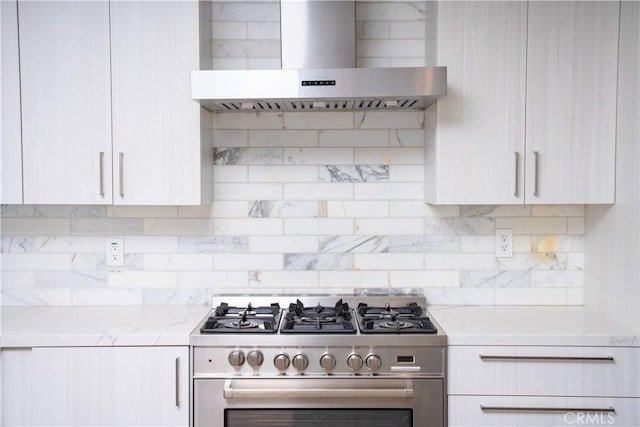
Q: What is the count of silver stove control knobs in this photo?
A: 7